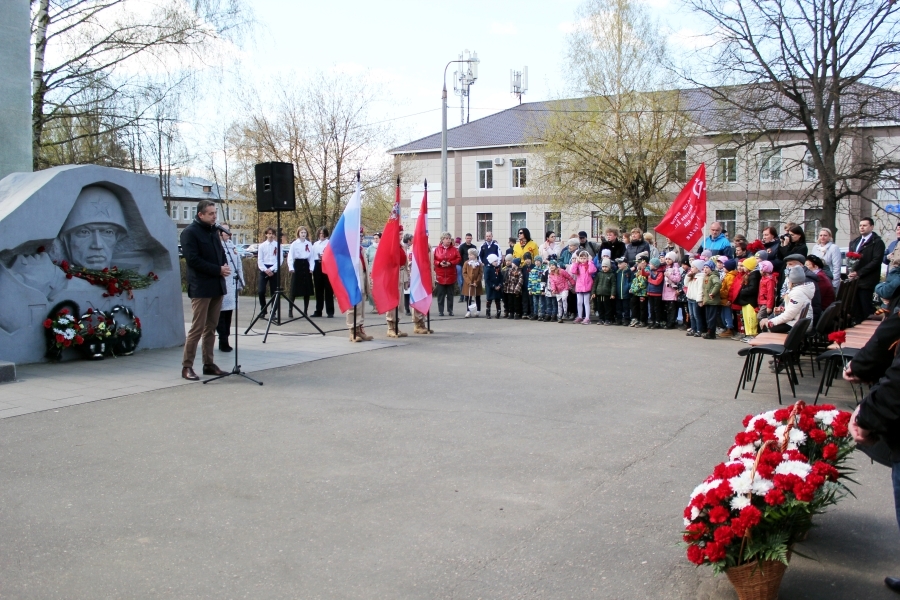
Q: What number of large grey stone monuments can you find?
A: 1